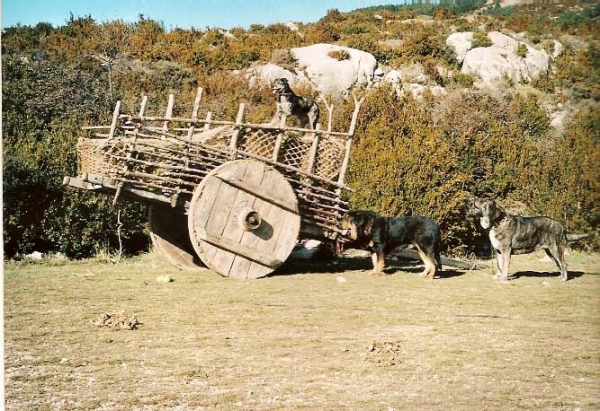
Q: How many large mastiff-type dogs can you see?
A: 3